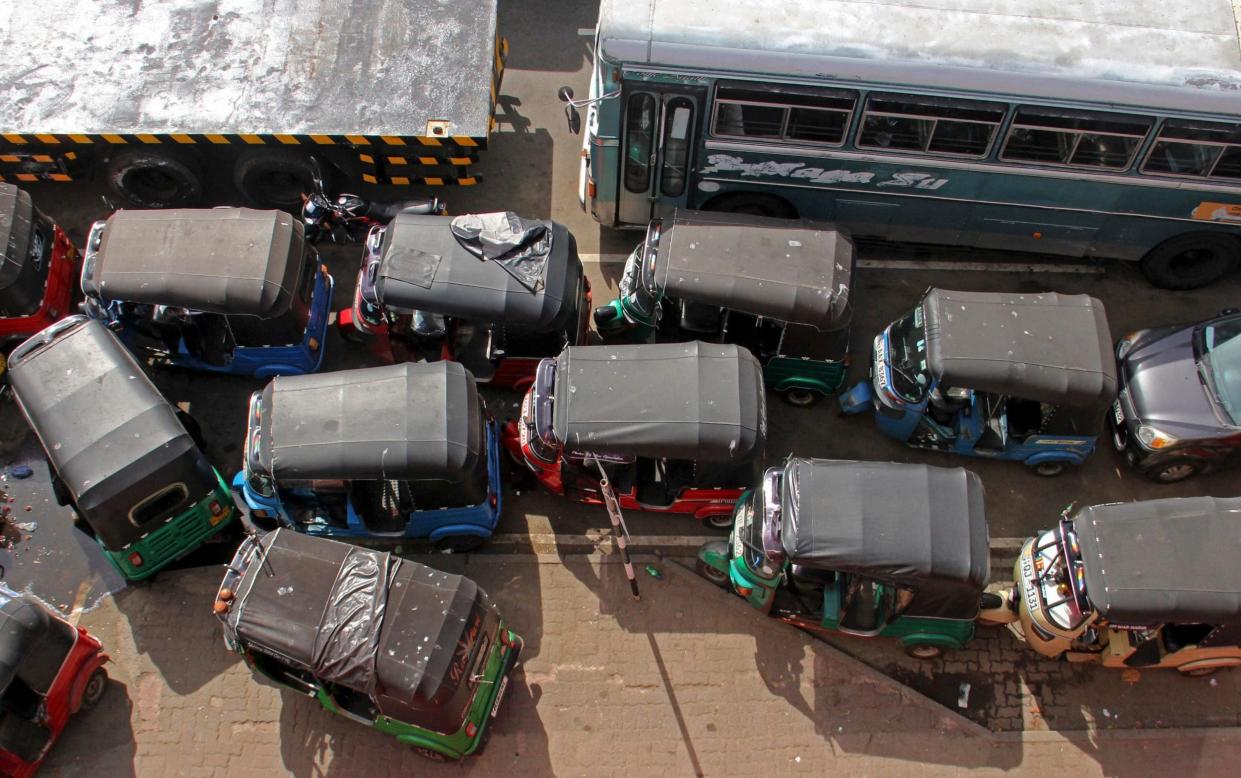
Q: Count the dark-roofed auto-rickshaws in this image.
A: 12